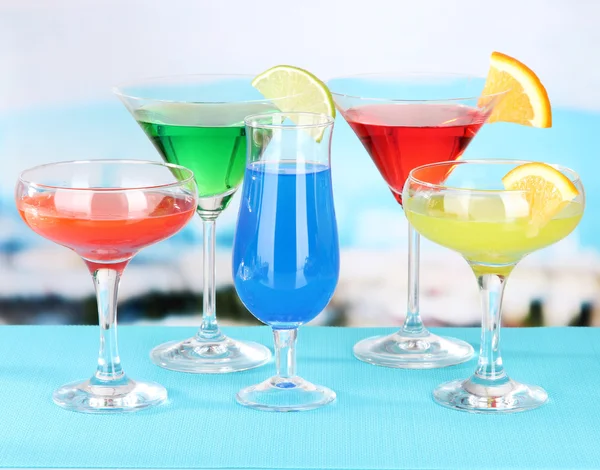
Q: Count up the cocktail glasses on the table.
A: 5